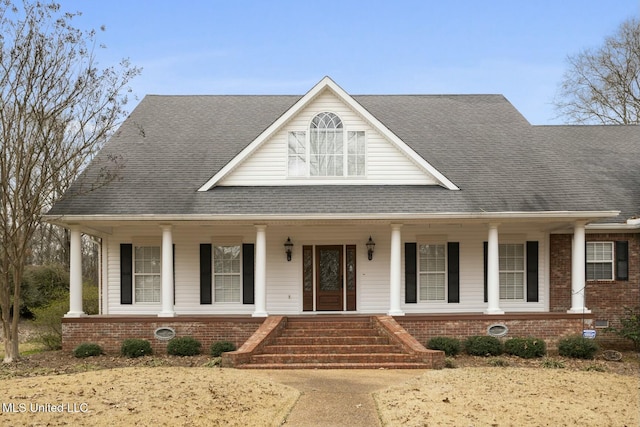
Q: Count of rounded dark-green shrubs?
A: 8